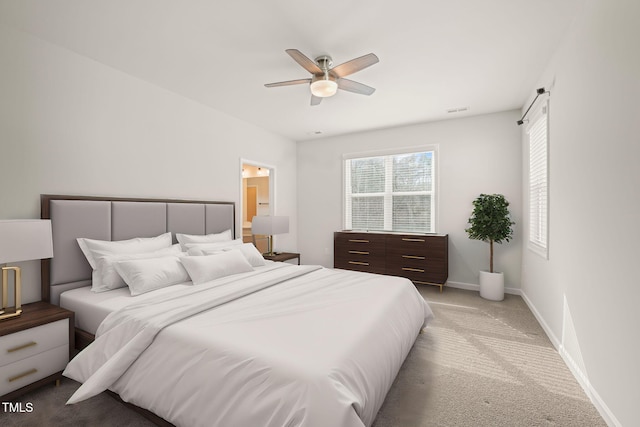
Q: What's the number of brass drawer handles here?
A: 8